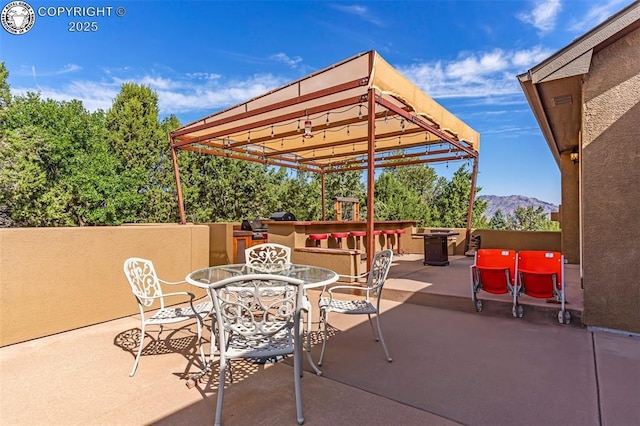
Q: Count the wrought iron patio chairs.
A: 4